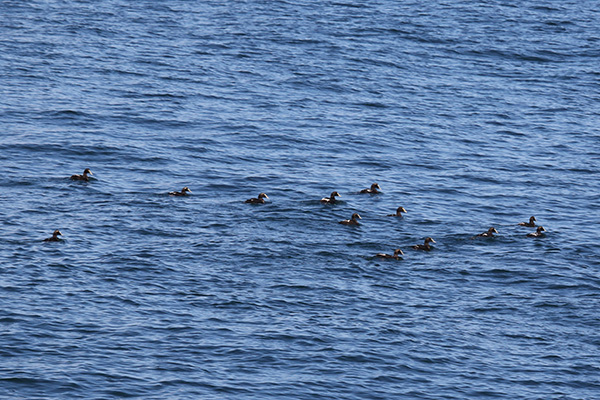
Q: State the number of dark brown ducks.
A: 13